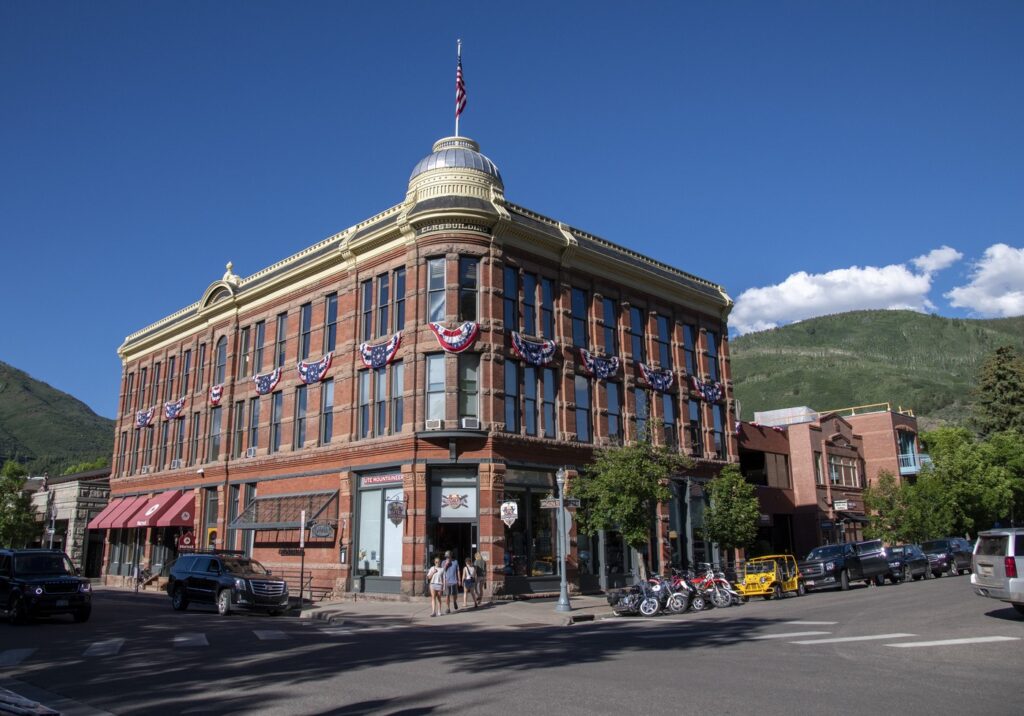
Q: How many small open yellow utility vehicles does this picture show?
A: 1